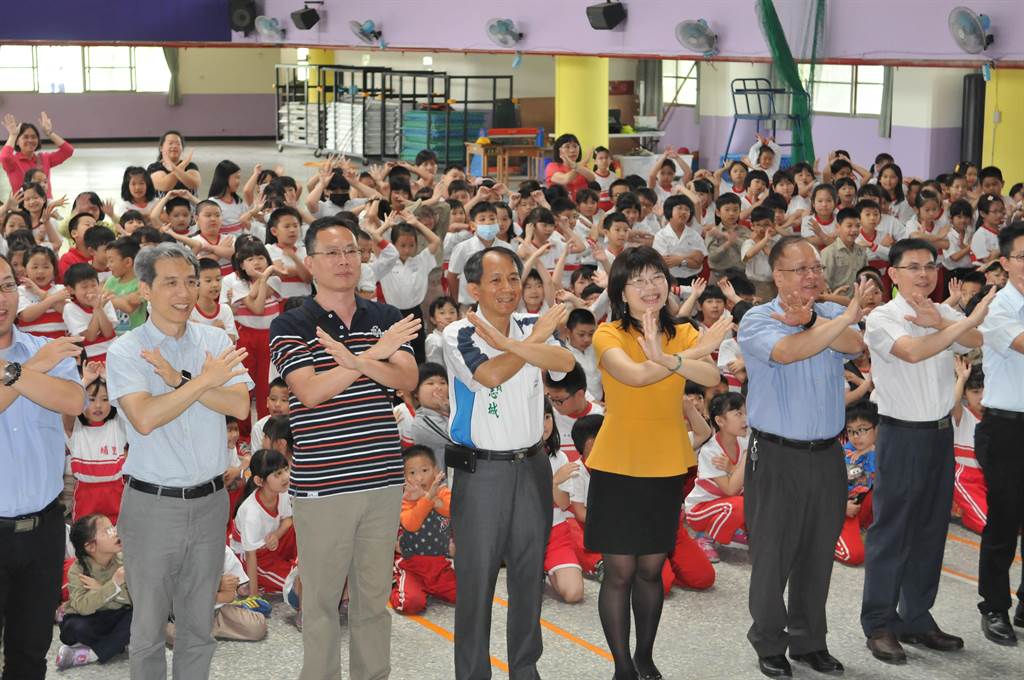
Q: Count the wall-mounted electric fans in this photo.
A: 5